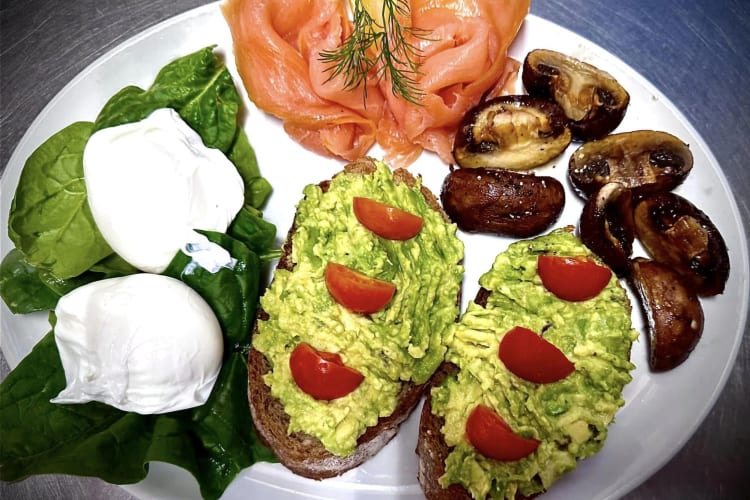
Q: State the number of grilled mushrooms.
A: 7